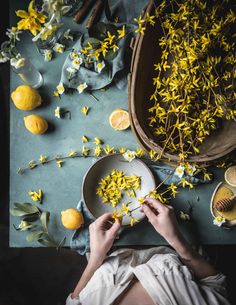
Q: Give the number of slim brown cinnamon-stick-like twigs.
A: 2